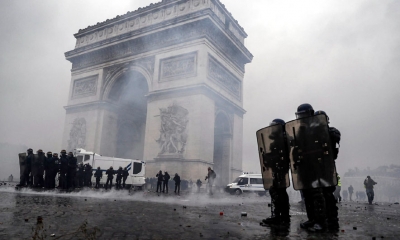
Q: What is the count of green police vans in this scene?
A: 0